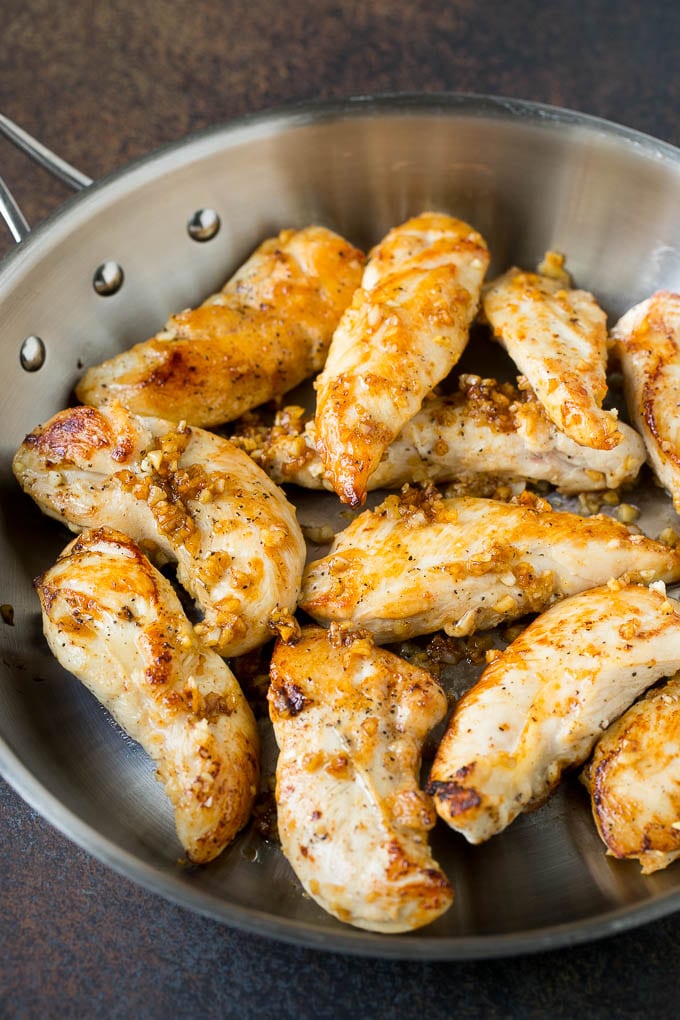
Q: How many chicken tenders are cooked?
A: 11